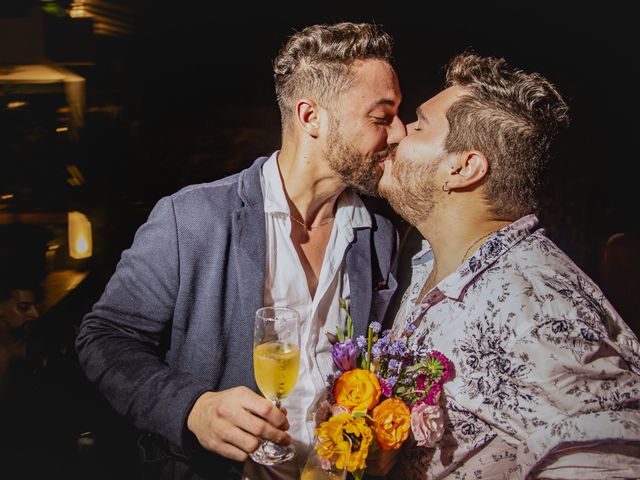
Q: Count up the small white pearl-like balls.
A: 0